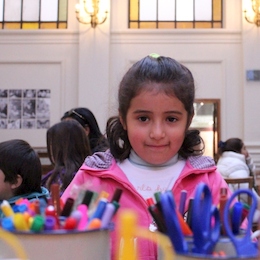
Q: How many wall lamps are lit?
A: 2